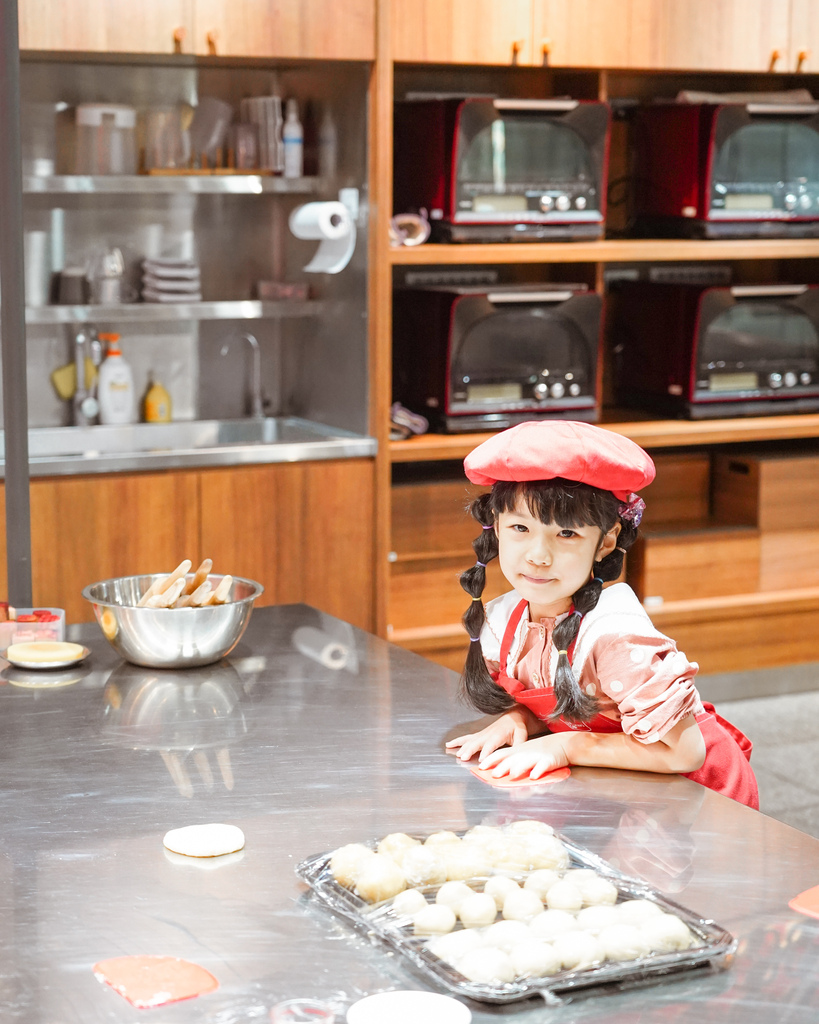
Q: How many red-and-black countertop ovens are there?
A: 4